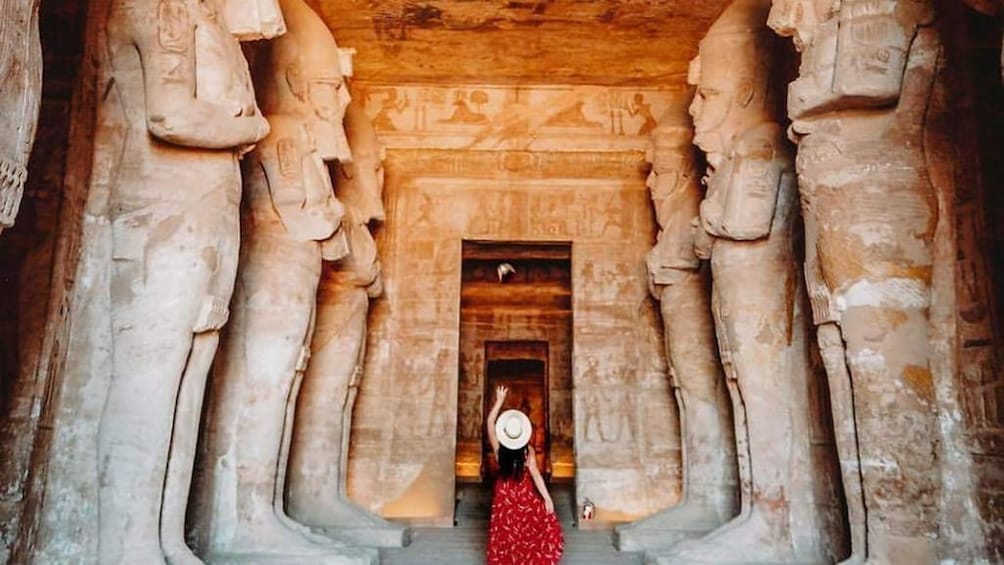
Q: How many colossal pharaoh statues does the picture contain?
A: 6